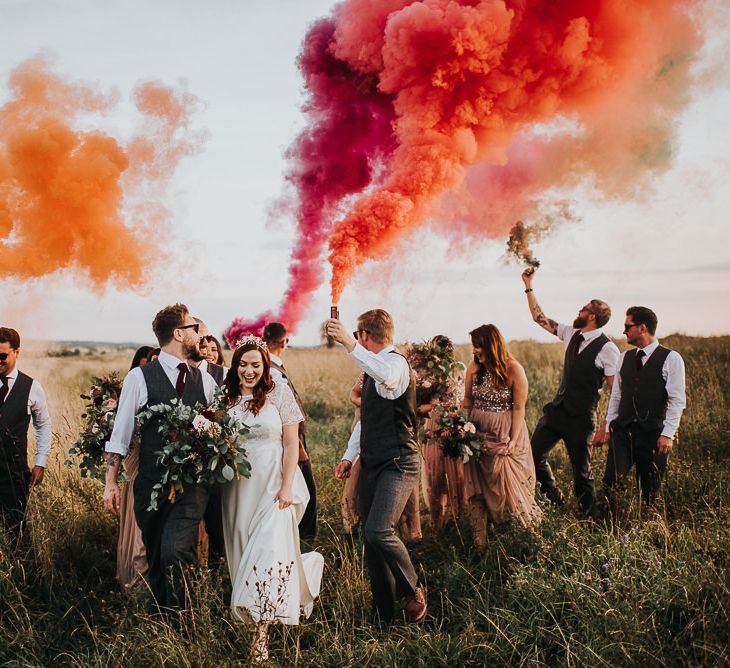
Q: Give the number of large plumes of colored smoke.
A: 3